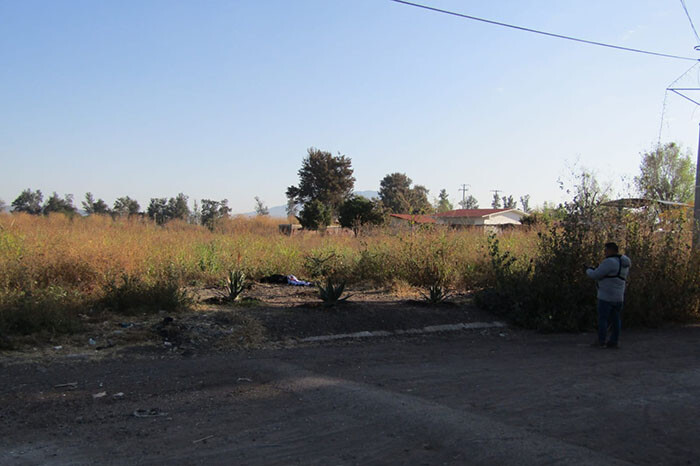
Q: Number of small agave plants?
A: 3